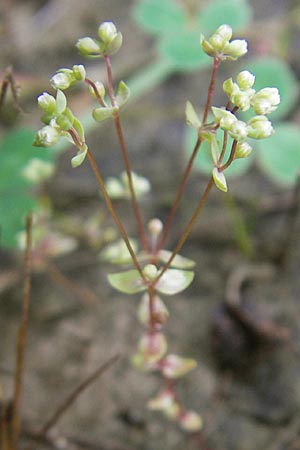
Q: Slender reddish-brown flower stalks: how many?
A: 4